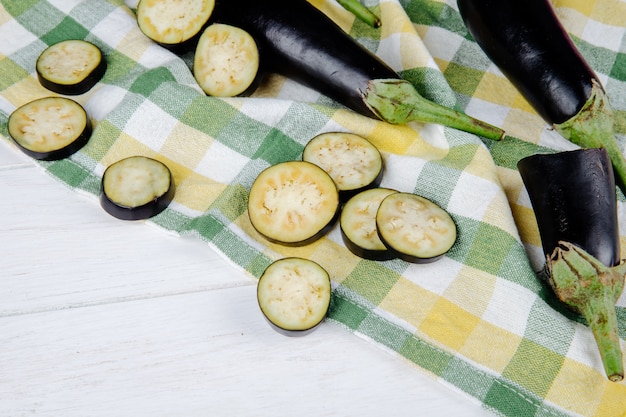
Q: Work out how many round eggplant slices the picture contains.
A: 10